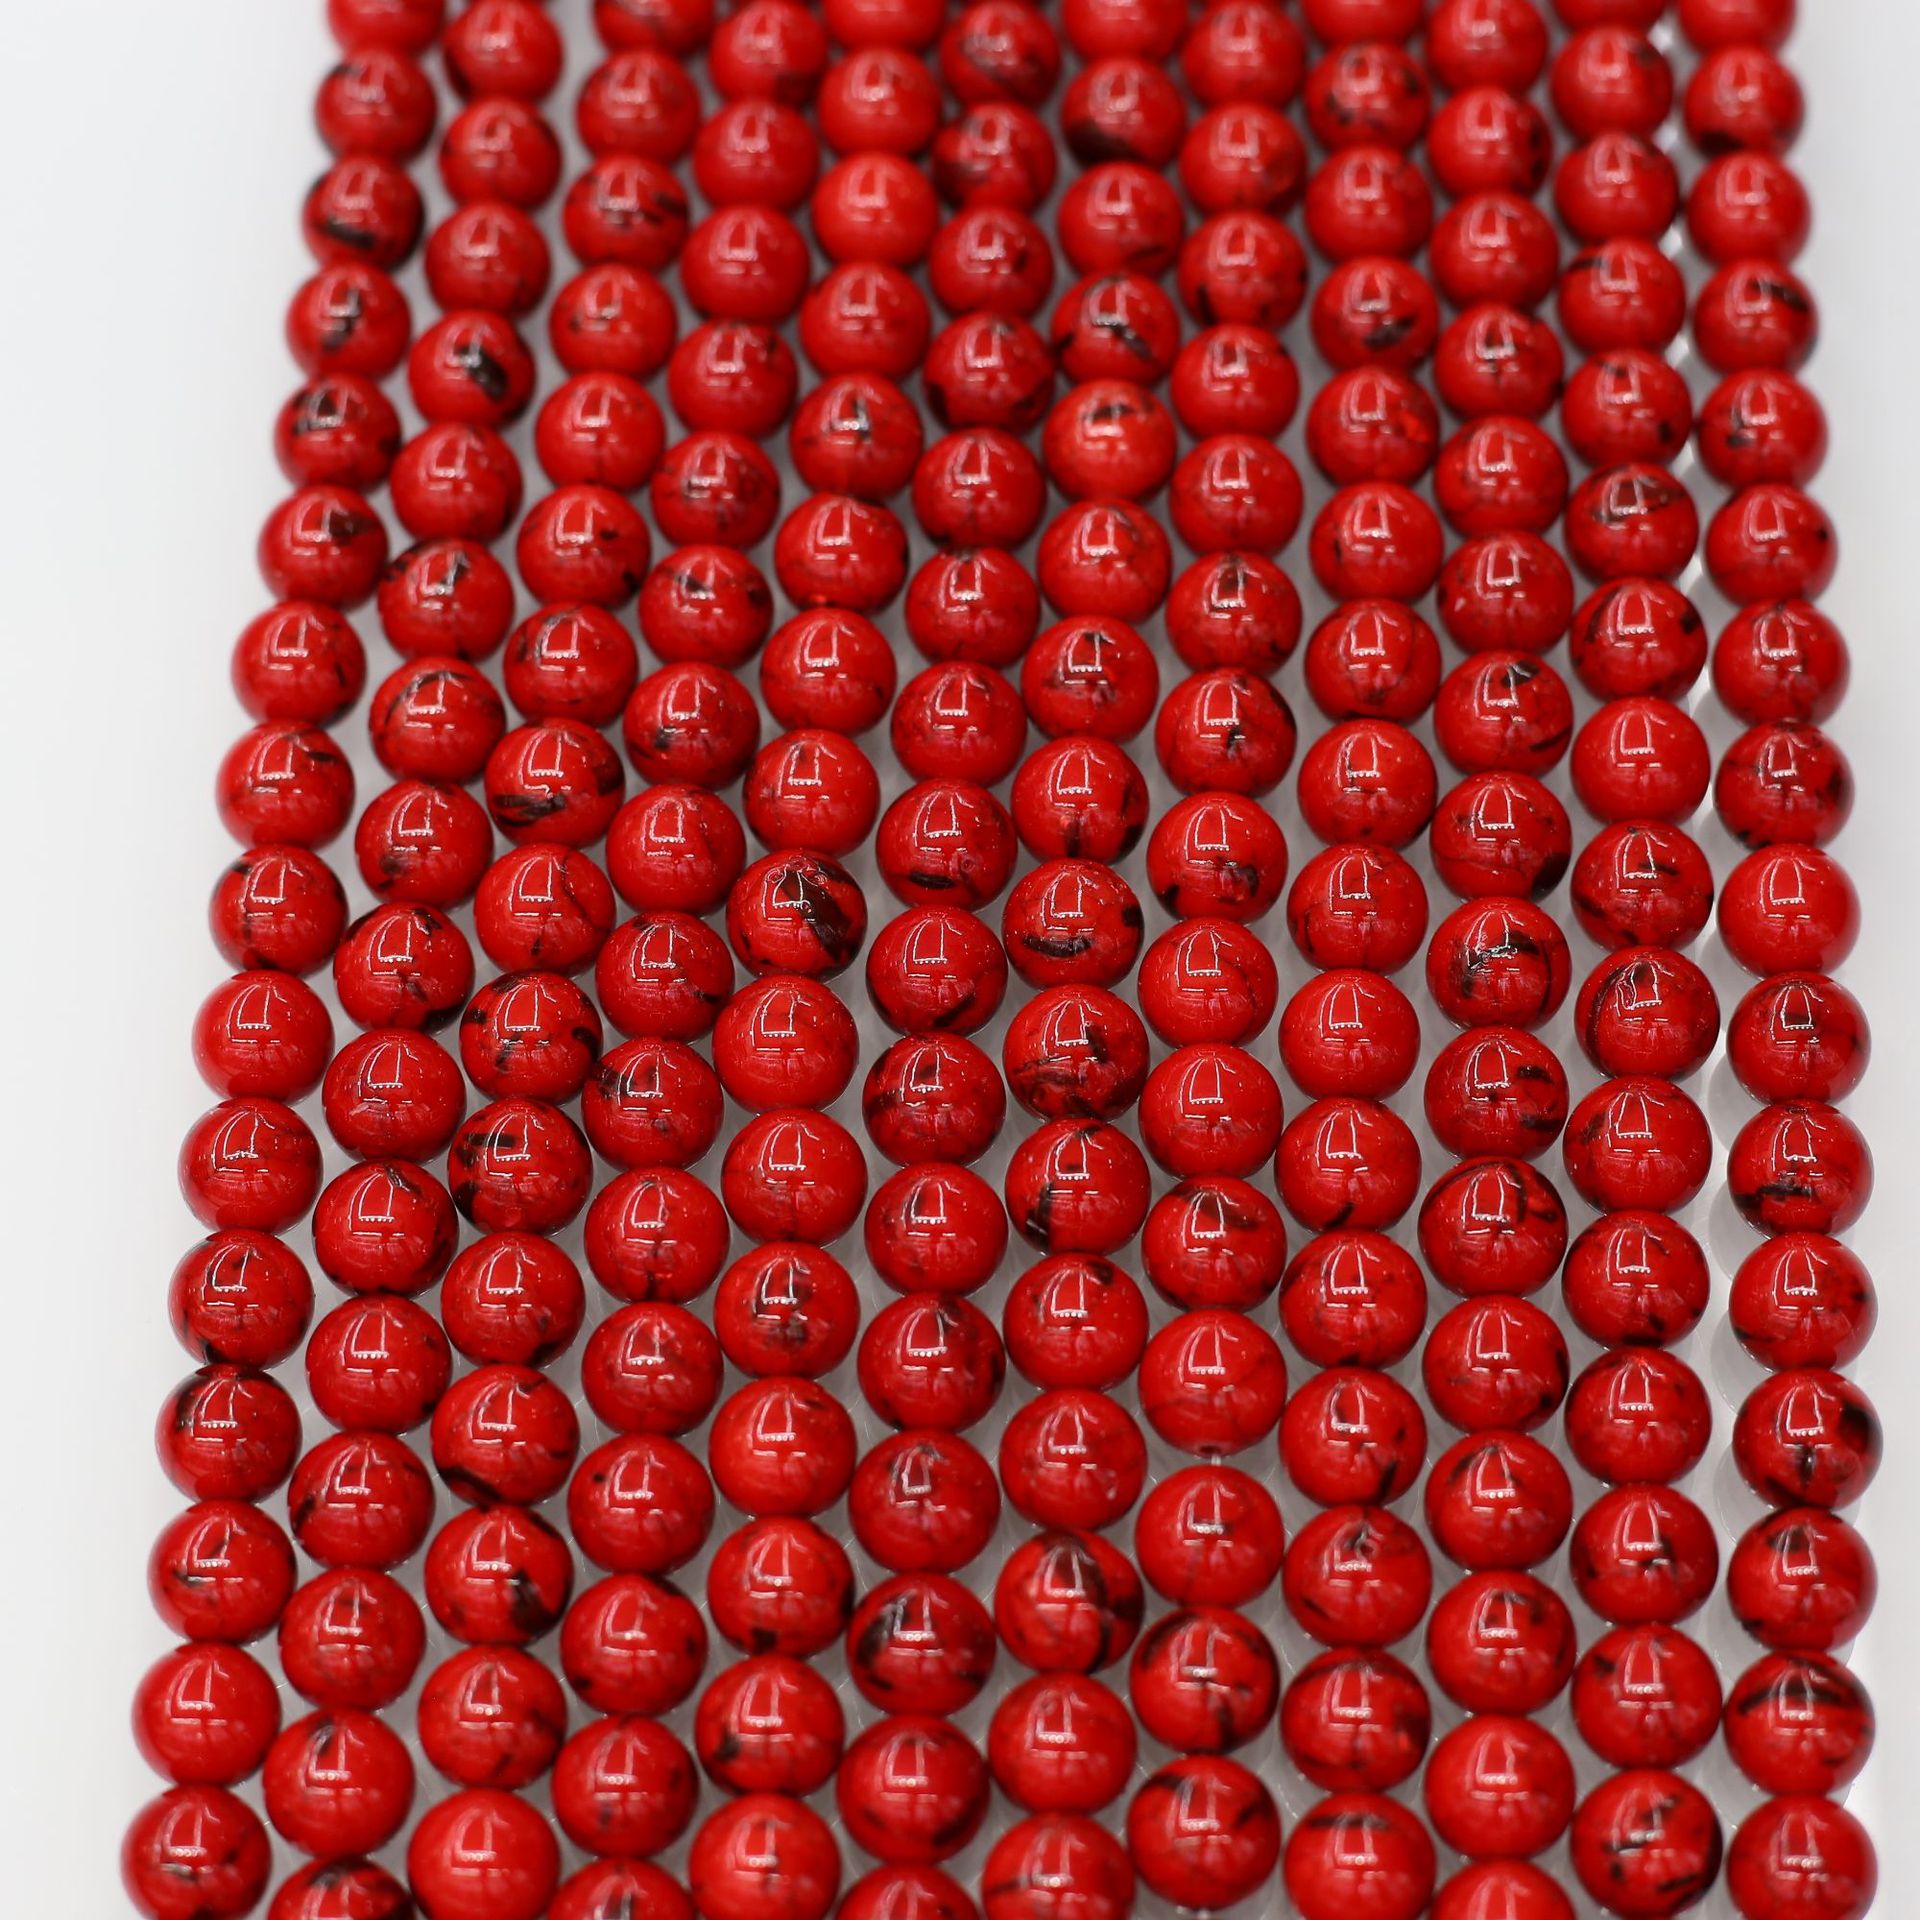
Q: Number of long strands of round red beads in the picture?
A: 12